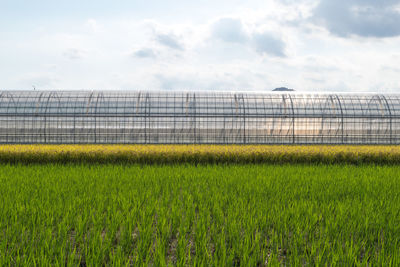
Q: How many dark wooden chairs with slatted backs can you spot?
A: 0